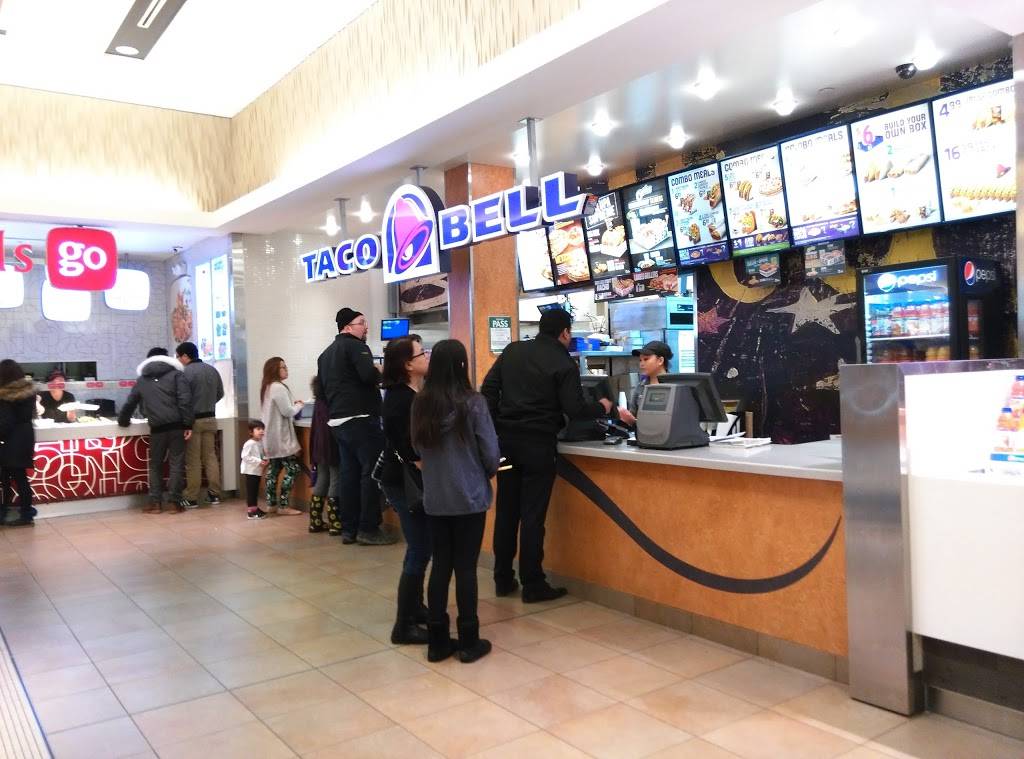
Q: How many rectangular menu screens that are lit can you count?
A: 9